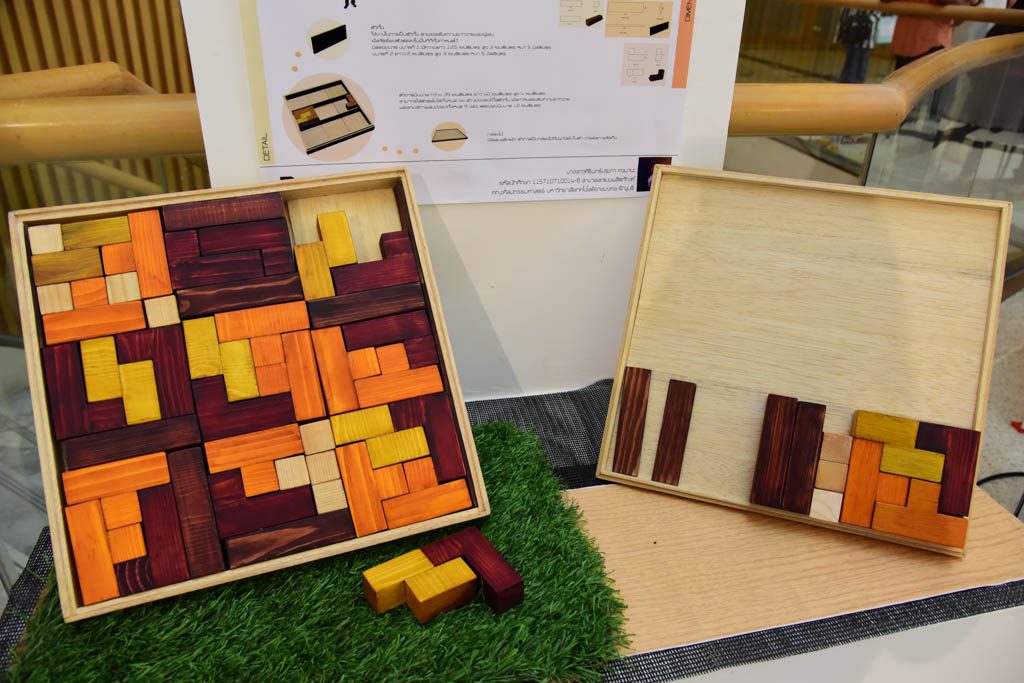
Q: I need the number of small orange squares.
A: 13